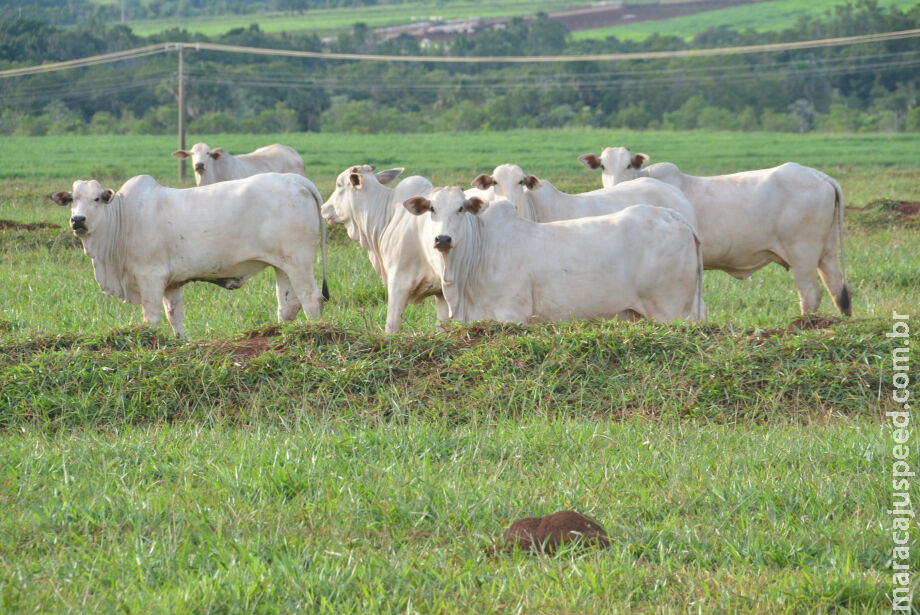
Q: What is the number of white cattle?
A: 6